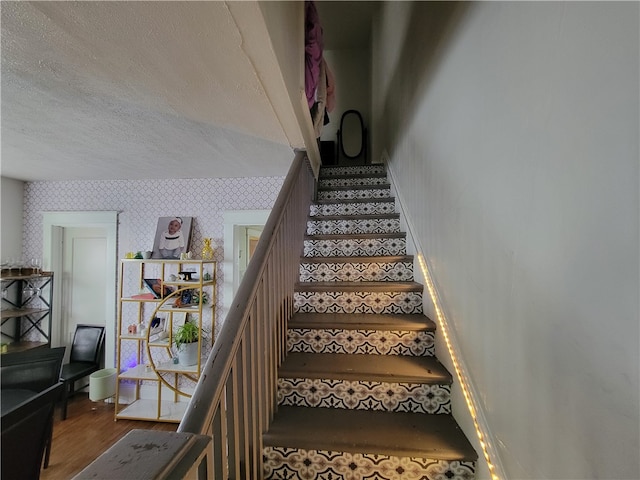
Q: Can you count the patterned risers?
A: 11